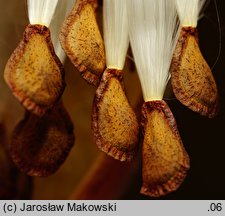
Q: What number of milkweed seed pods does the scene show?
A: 6